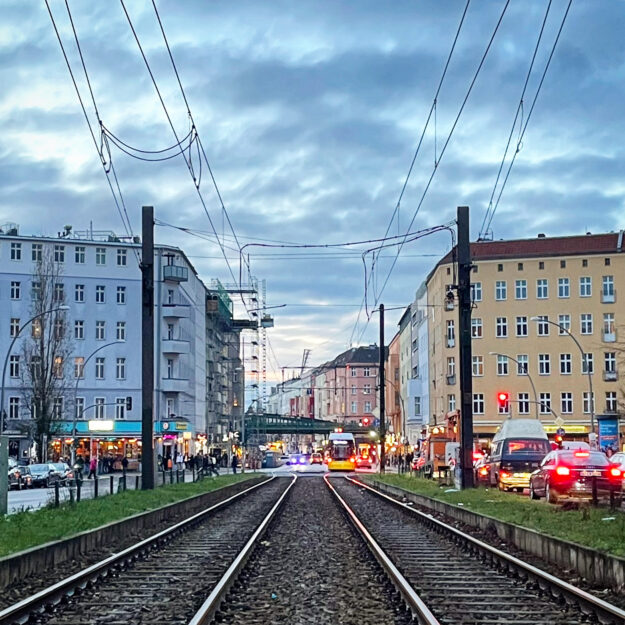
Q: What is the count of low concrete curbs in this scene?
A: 2